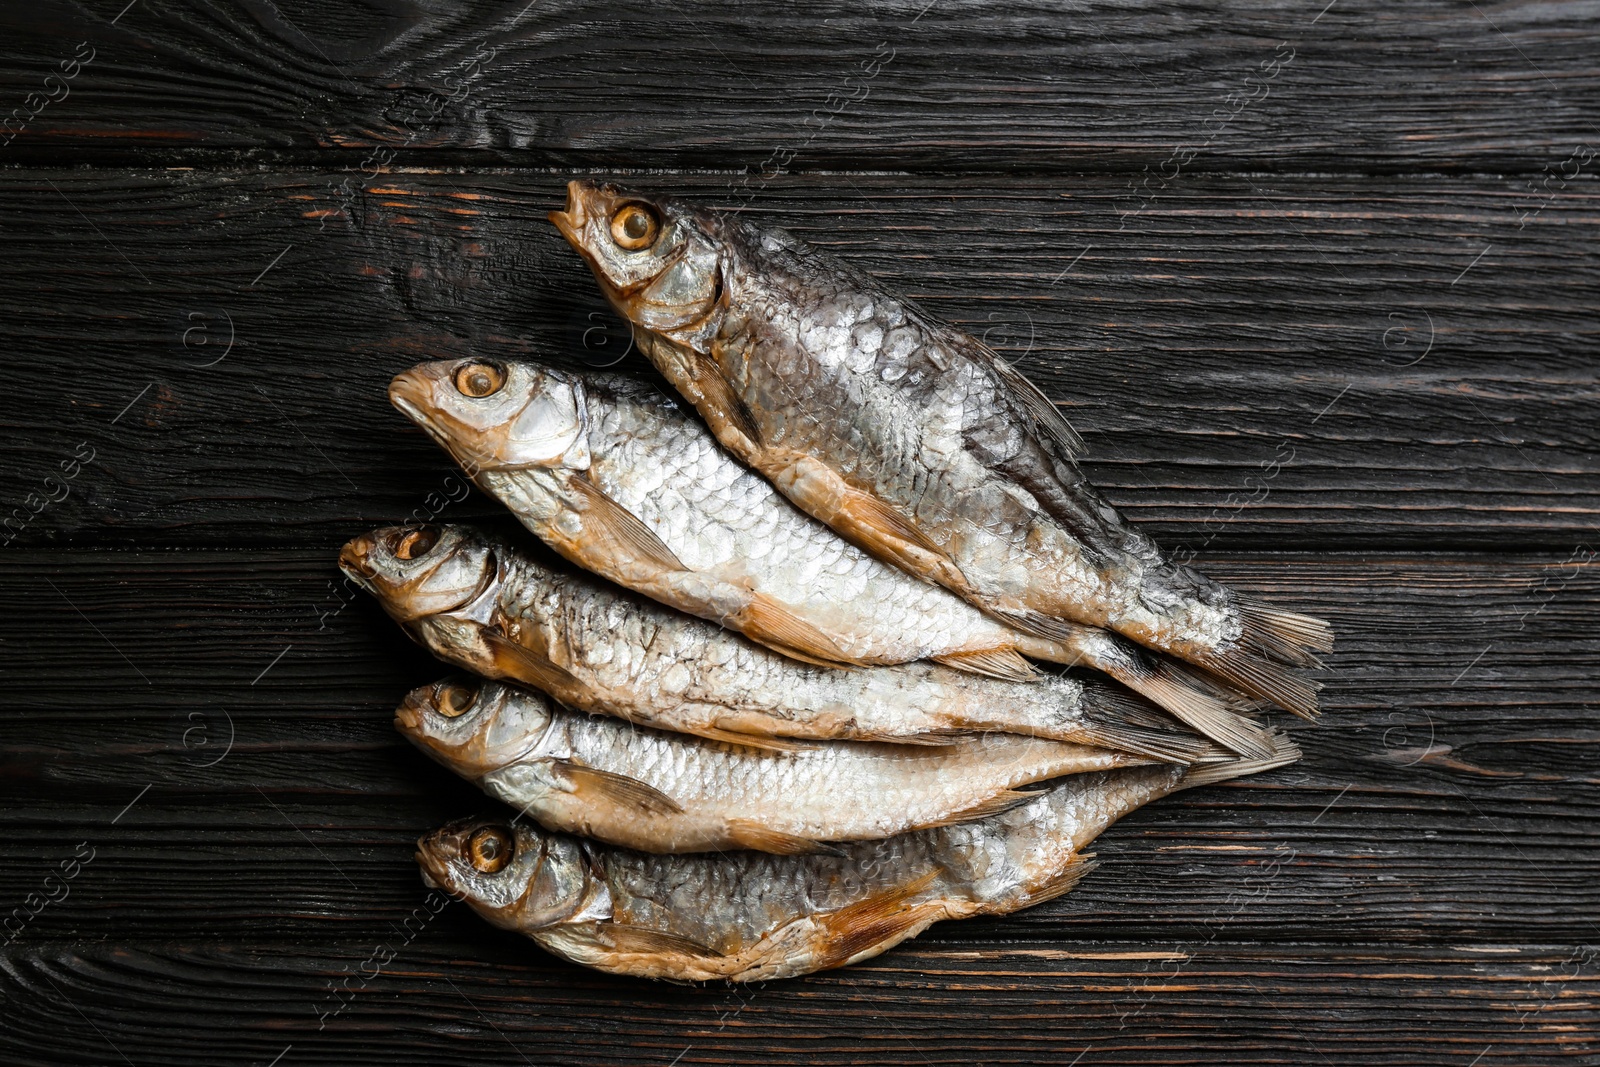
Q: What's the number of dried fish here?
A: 5